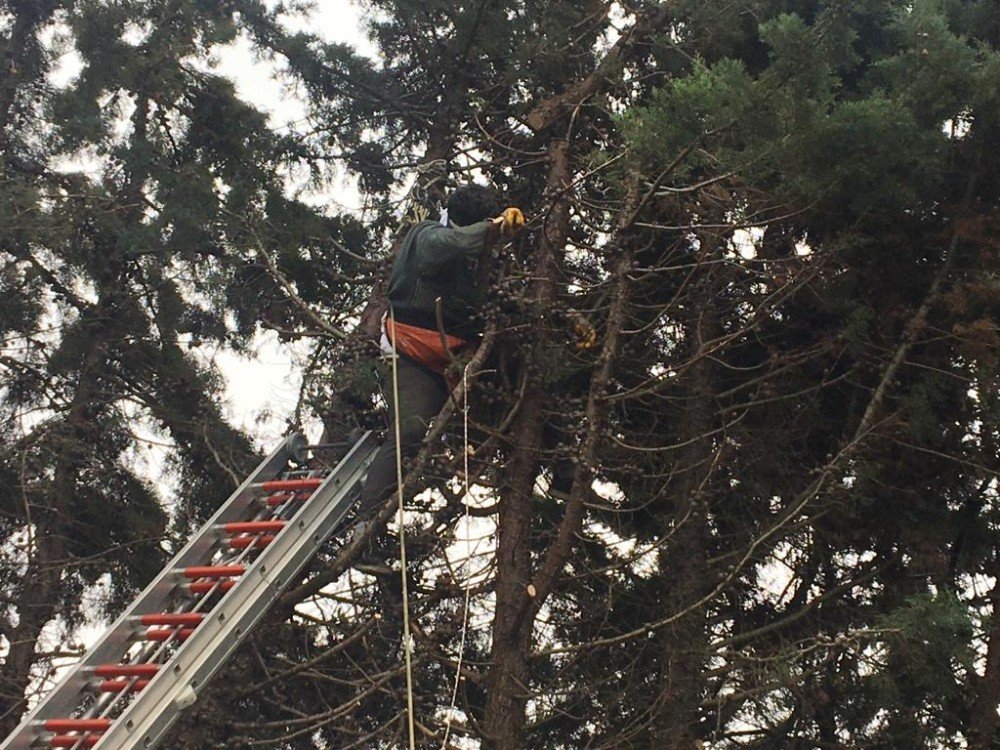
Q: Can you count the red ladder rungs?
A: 12